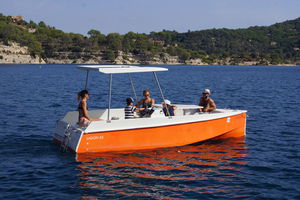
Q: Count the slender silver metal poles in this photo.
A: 4